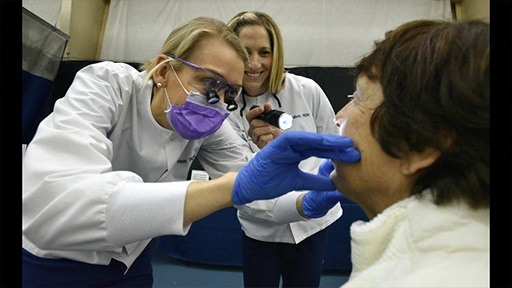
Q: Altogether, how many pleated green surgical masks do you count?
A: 0